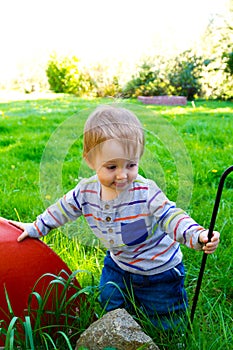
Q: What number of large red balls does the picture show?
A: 1